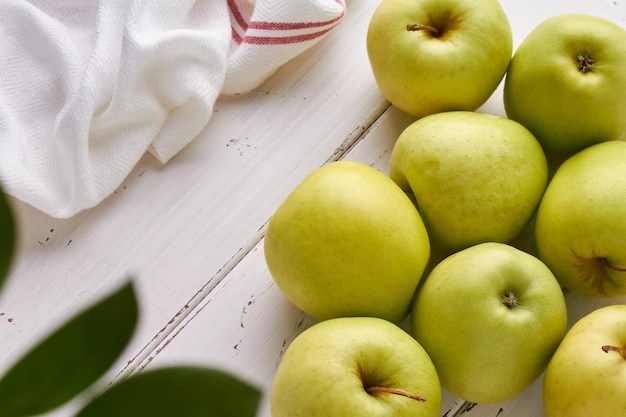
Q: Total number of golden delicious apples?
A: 8